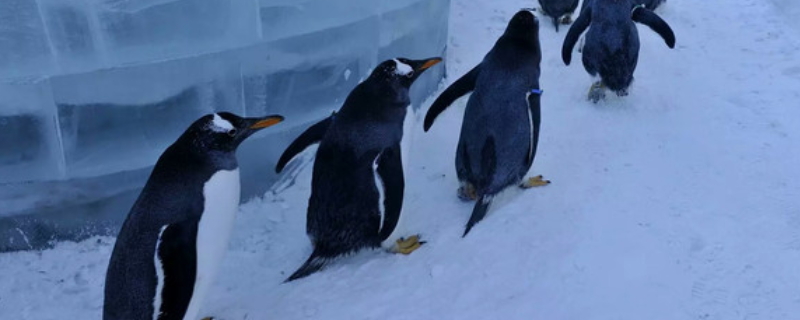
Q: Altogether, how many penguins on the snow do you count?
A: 6